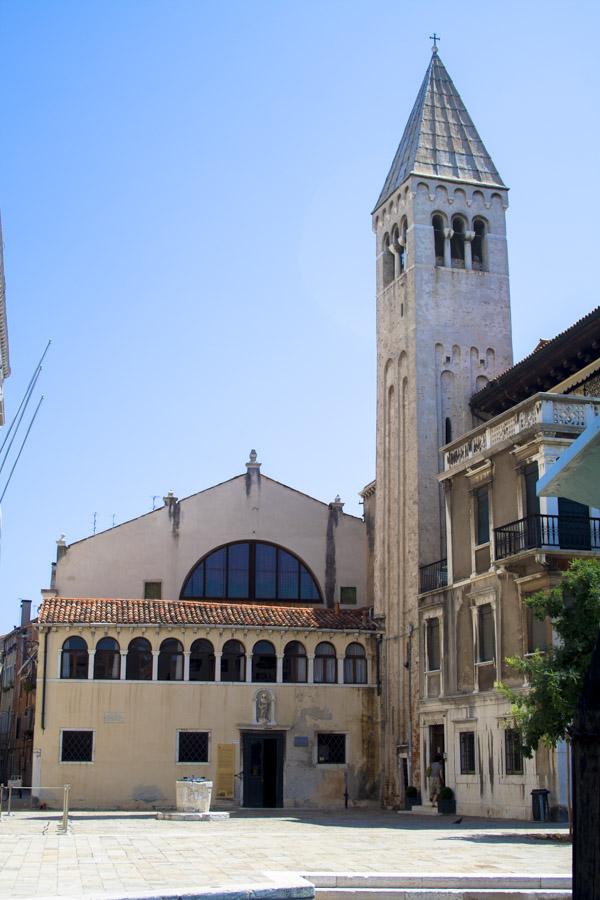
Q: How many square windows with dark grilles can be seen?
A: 3